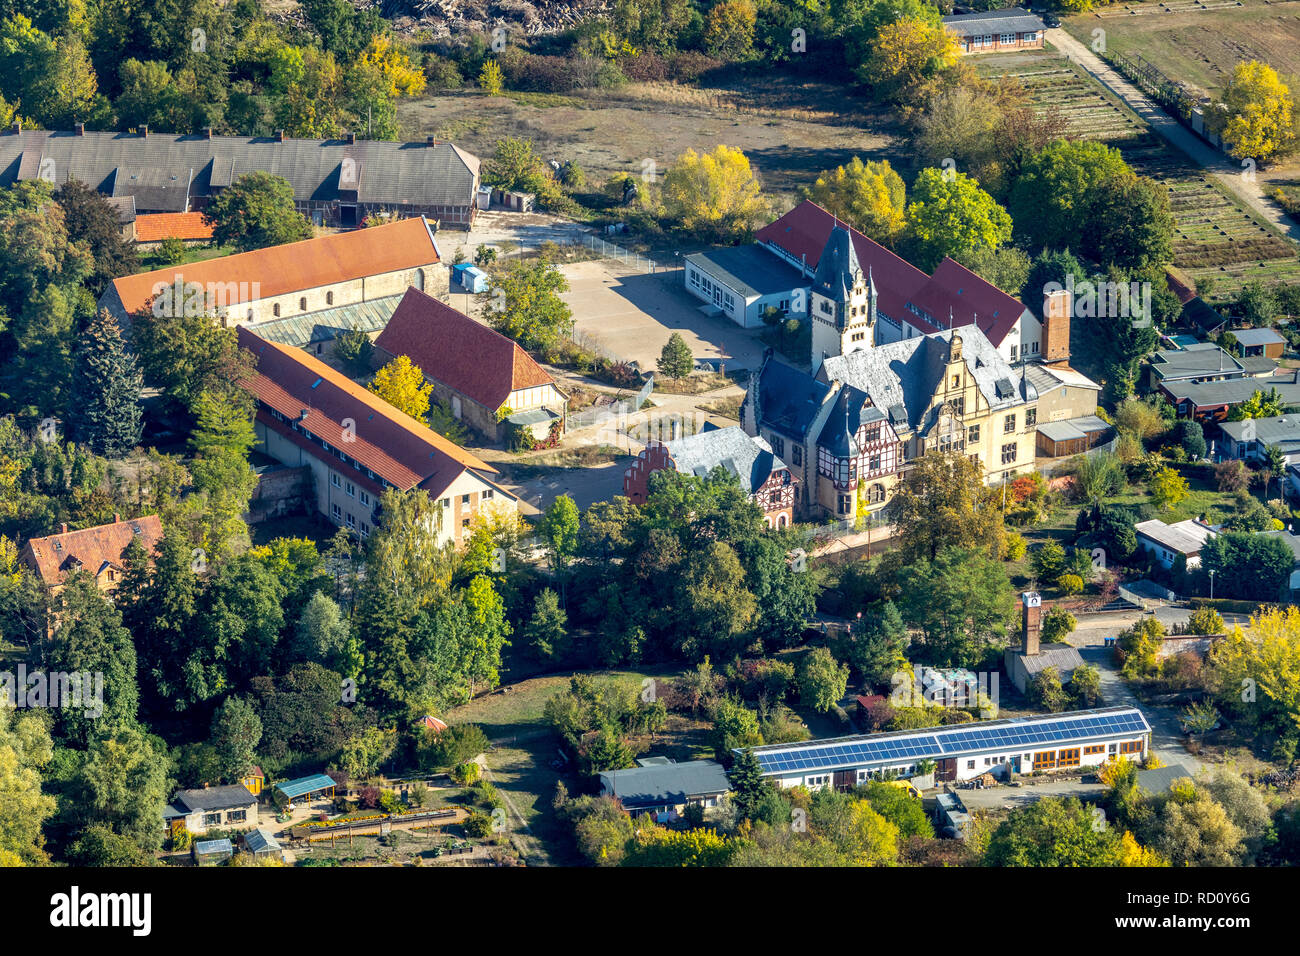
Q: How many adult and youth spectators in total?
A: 0